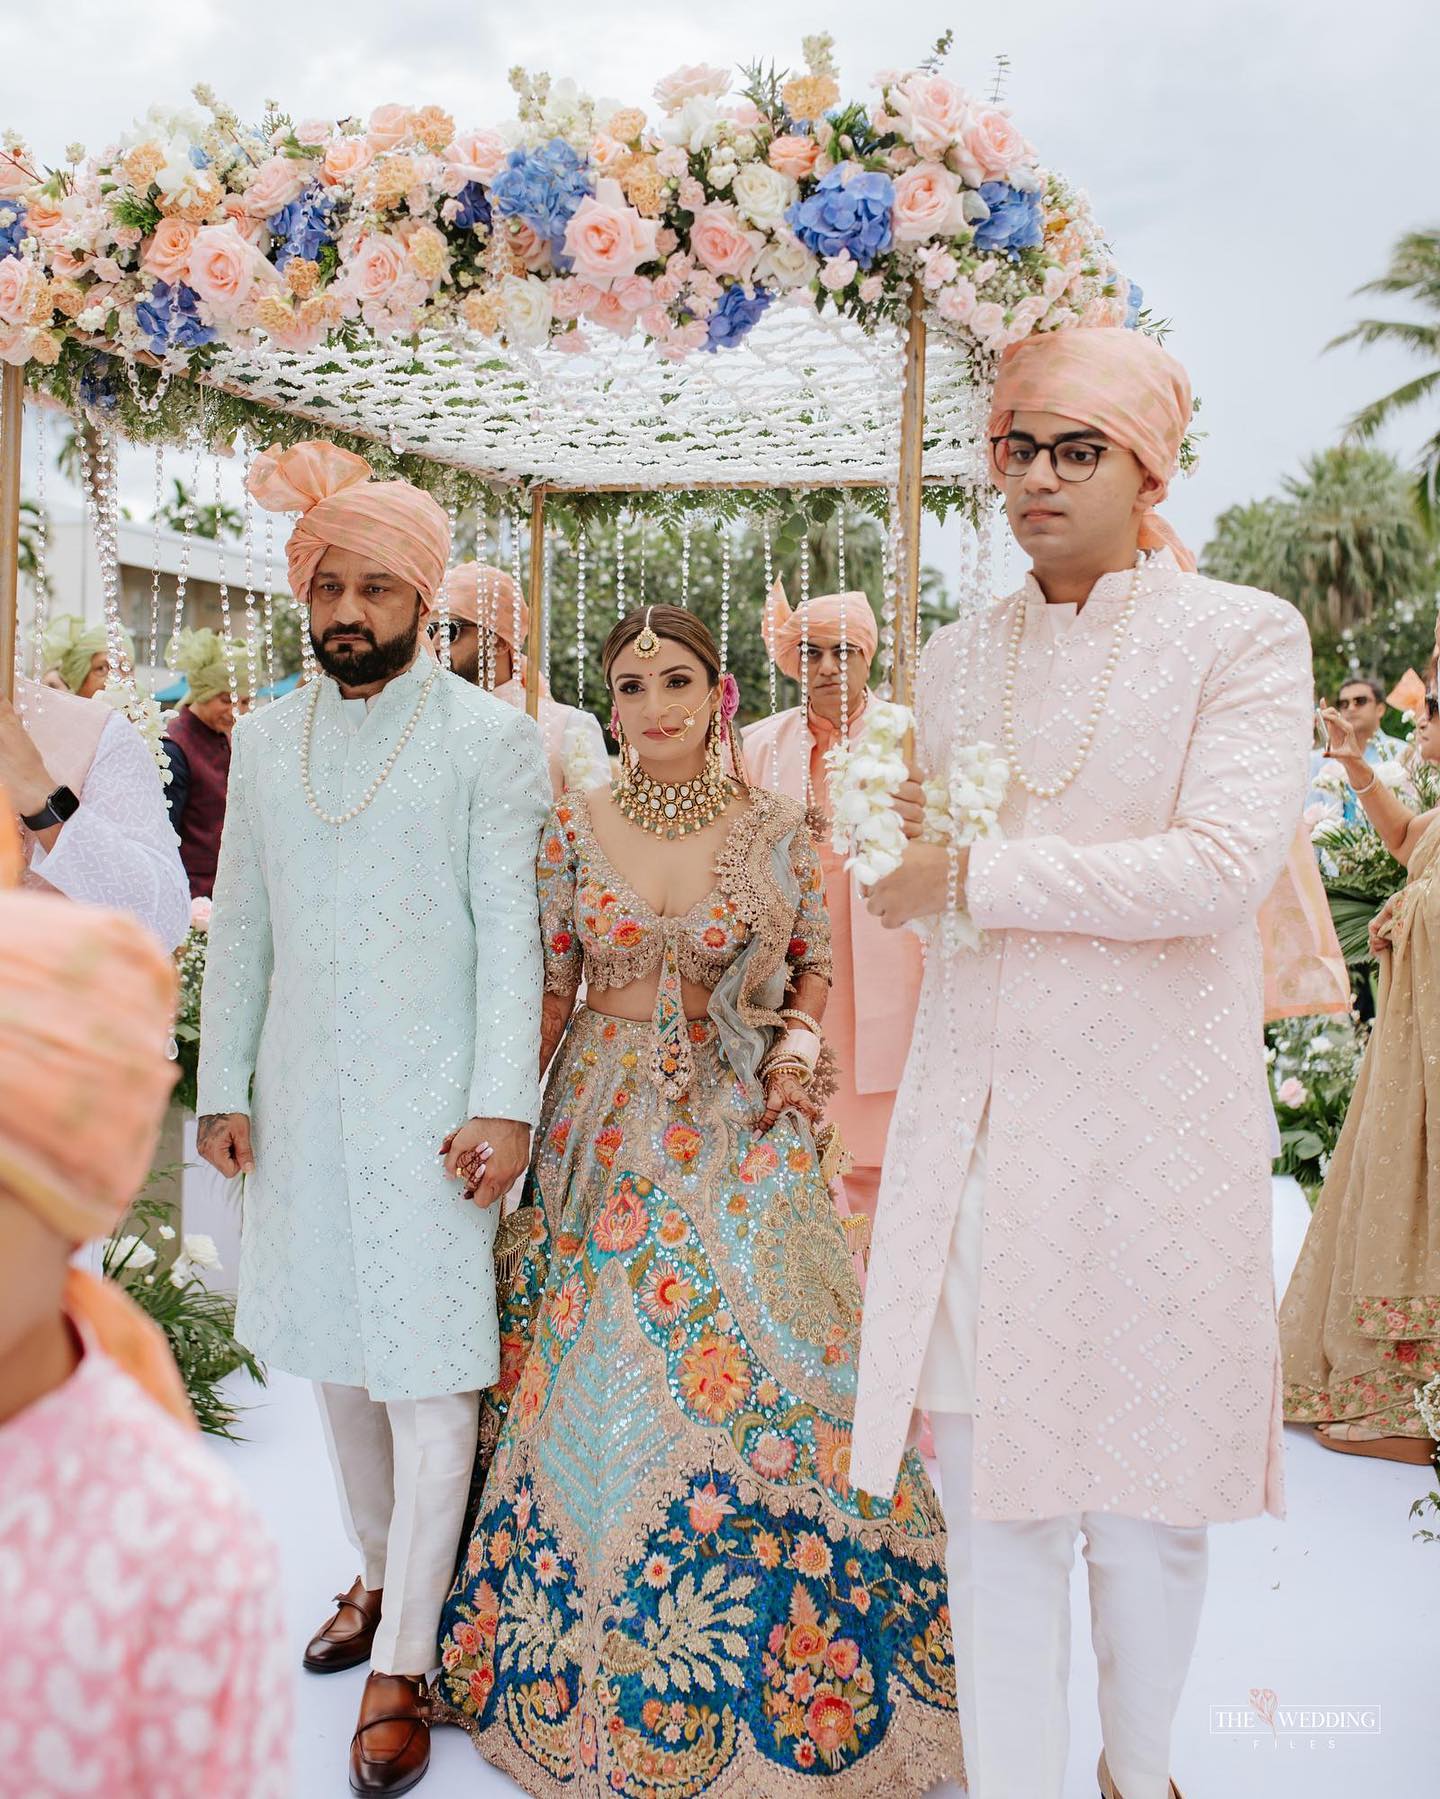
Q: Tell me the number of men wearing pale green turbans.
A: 2